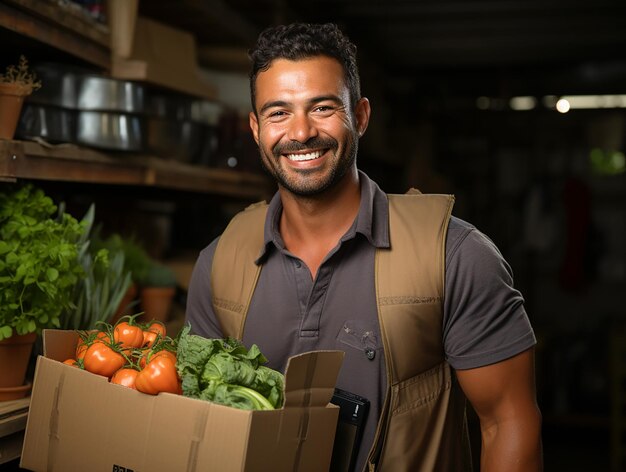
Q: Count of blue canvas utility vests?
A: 0